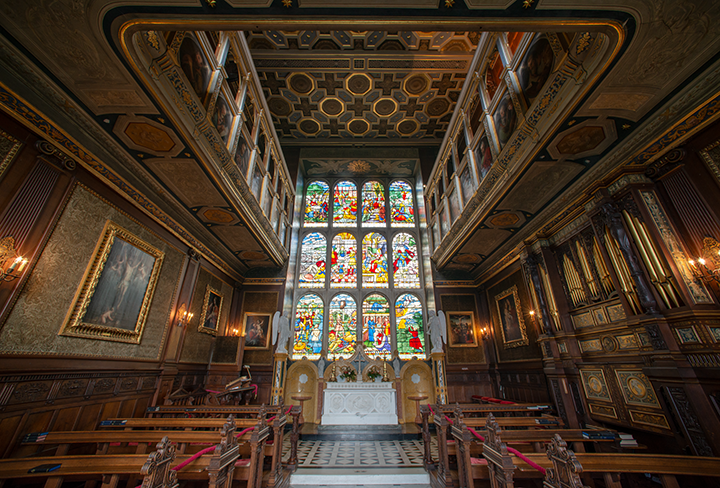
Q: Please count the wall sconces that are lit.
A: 6